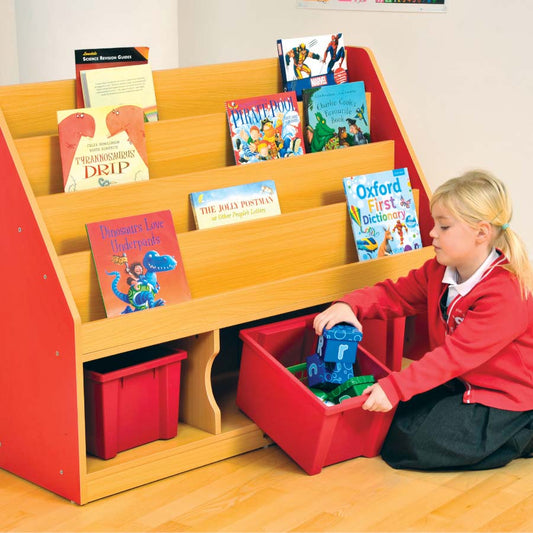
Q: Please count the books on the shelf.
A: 9